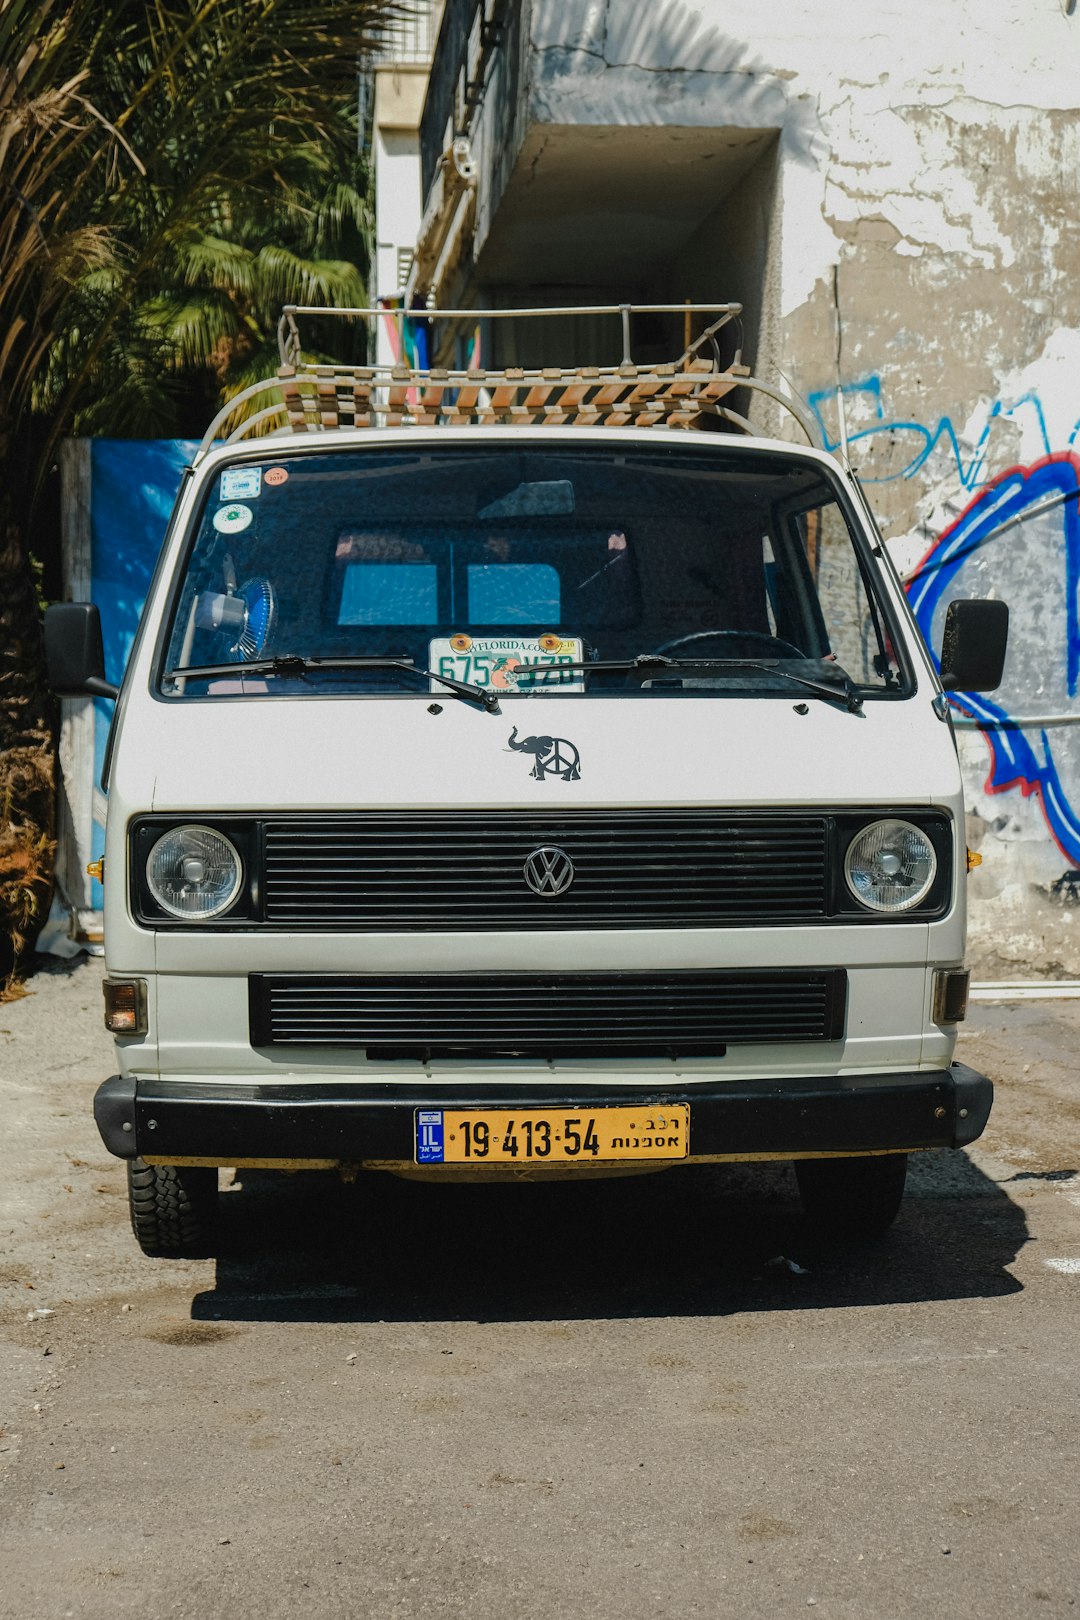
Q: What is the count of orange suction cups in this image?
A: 2